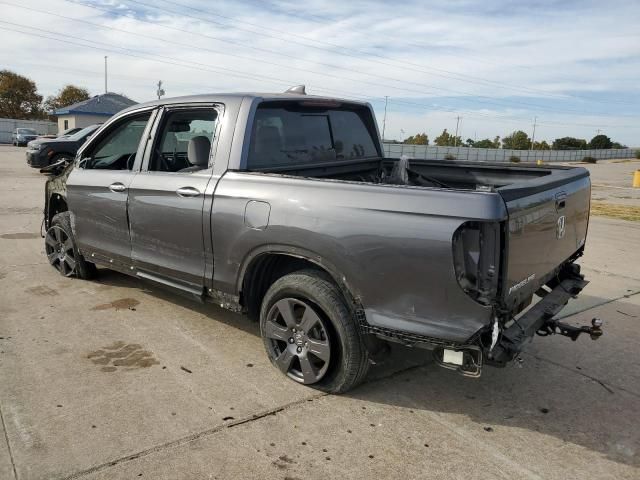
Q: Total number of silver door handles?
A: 2